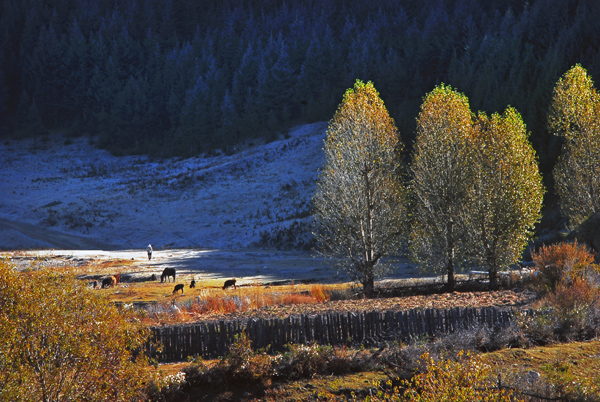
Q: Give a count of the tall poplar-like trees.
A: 4